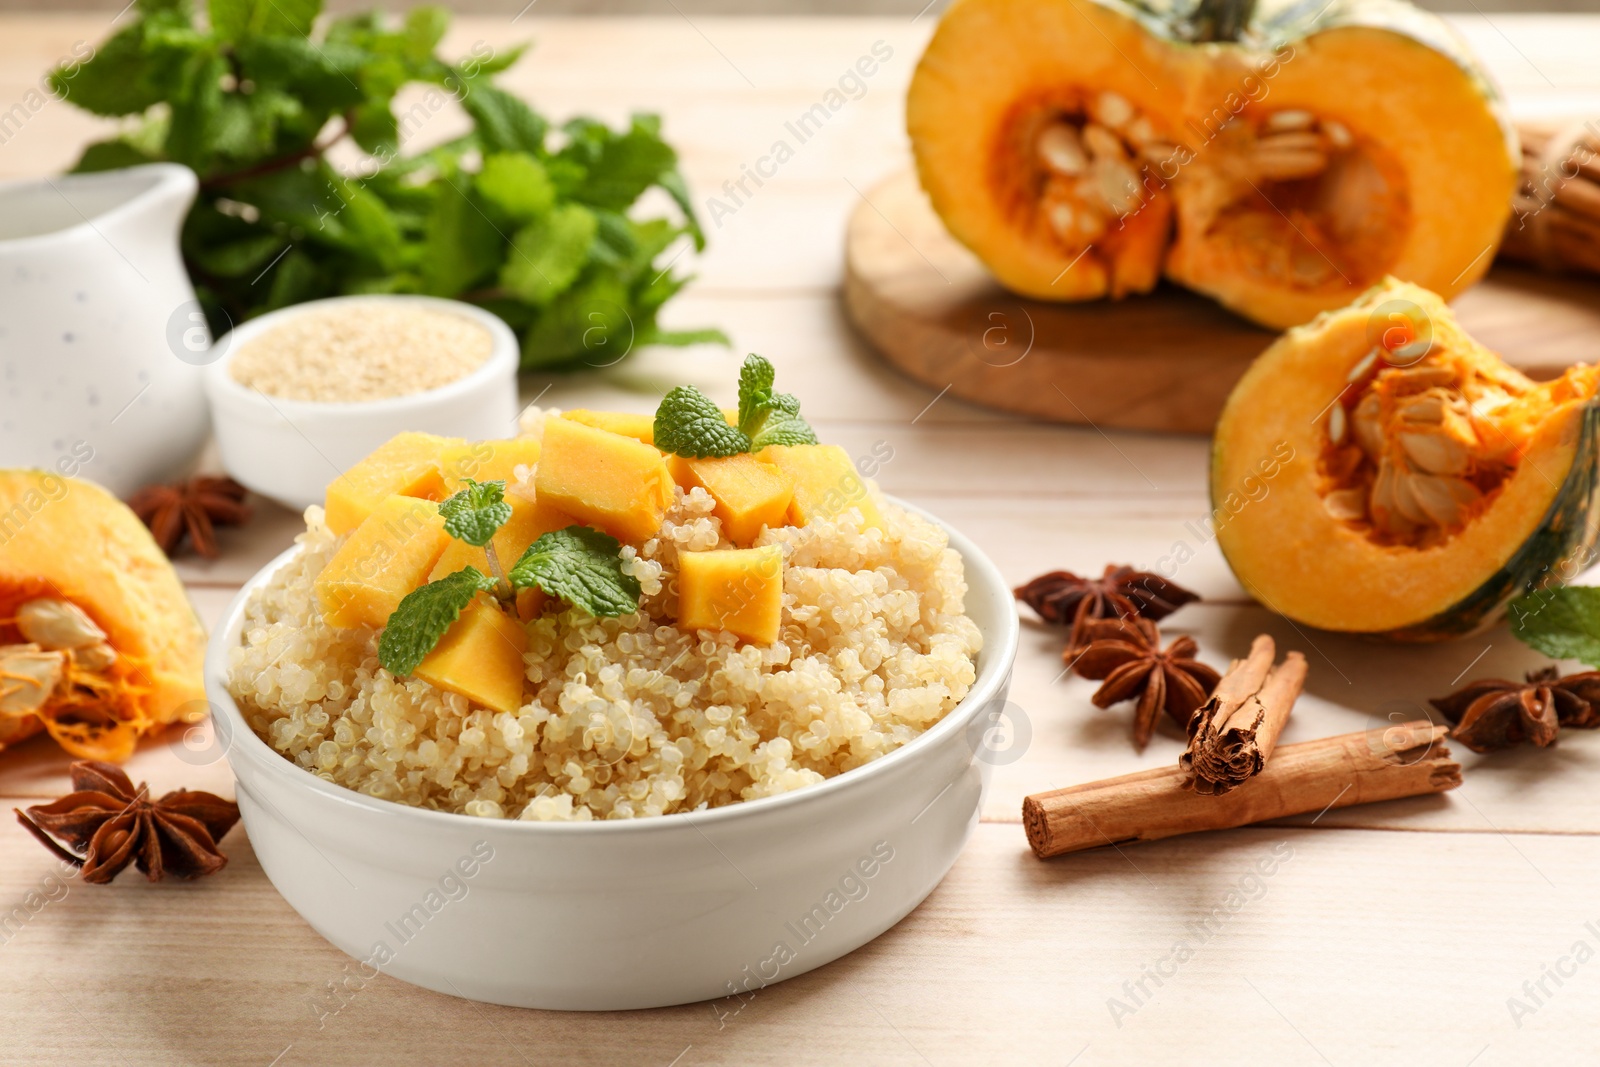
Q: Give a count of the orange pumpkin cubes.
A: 10